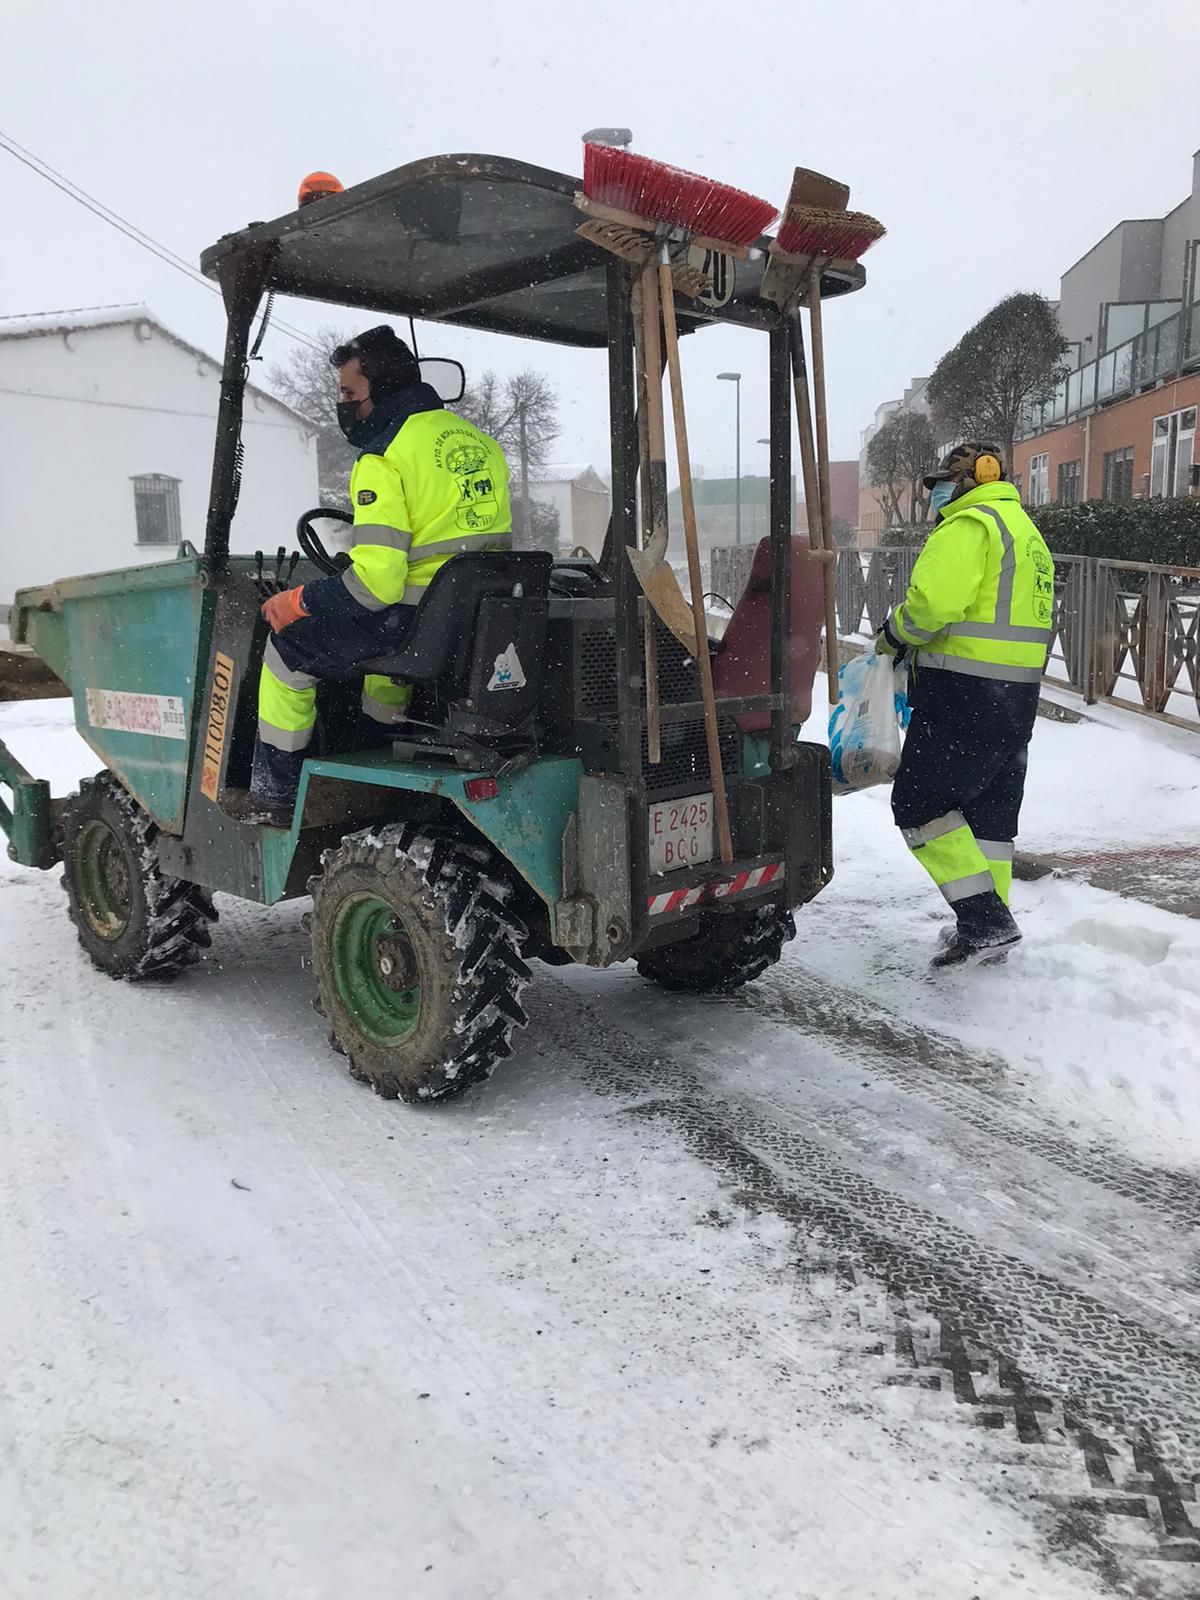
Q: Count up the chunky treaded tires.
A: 3